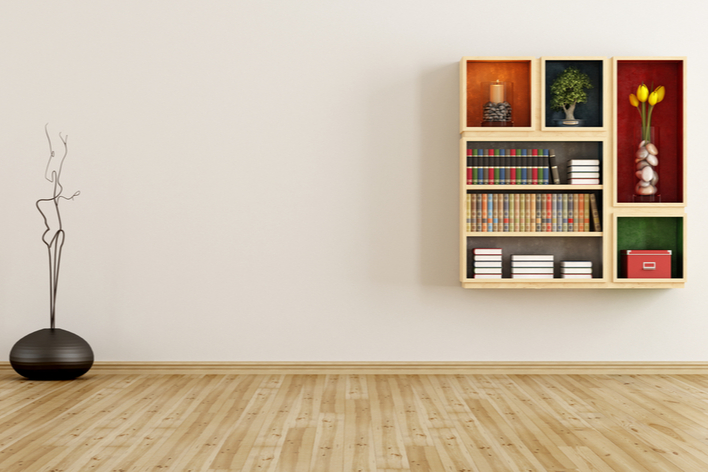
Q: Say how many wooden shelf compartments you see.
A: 7